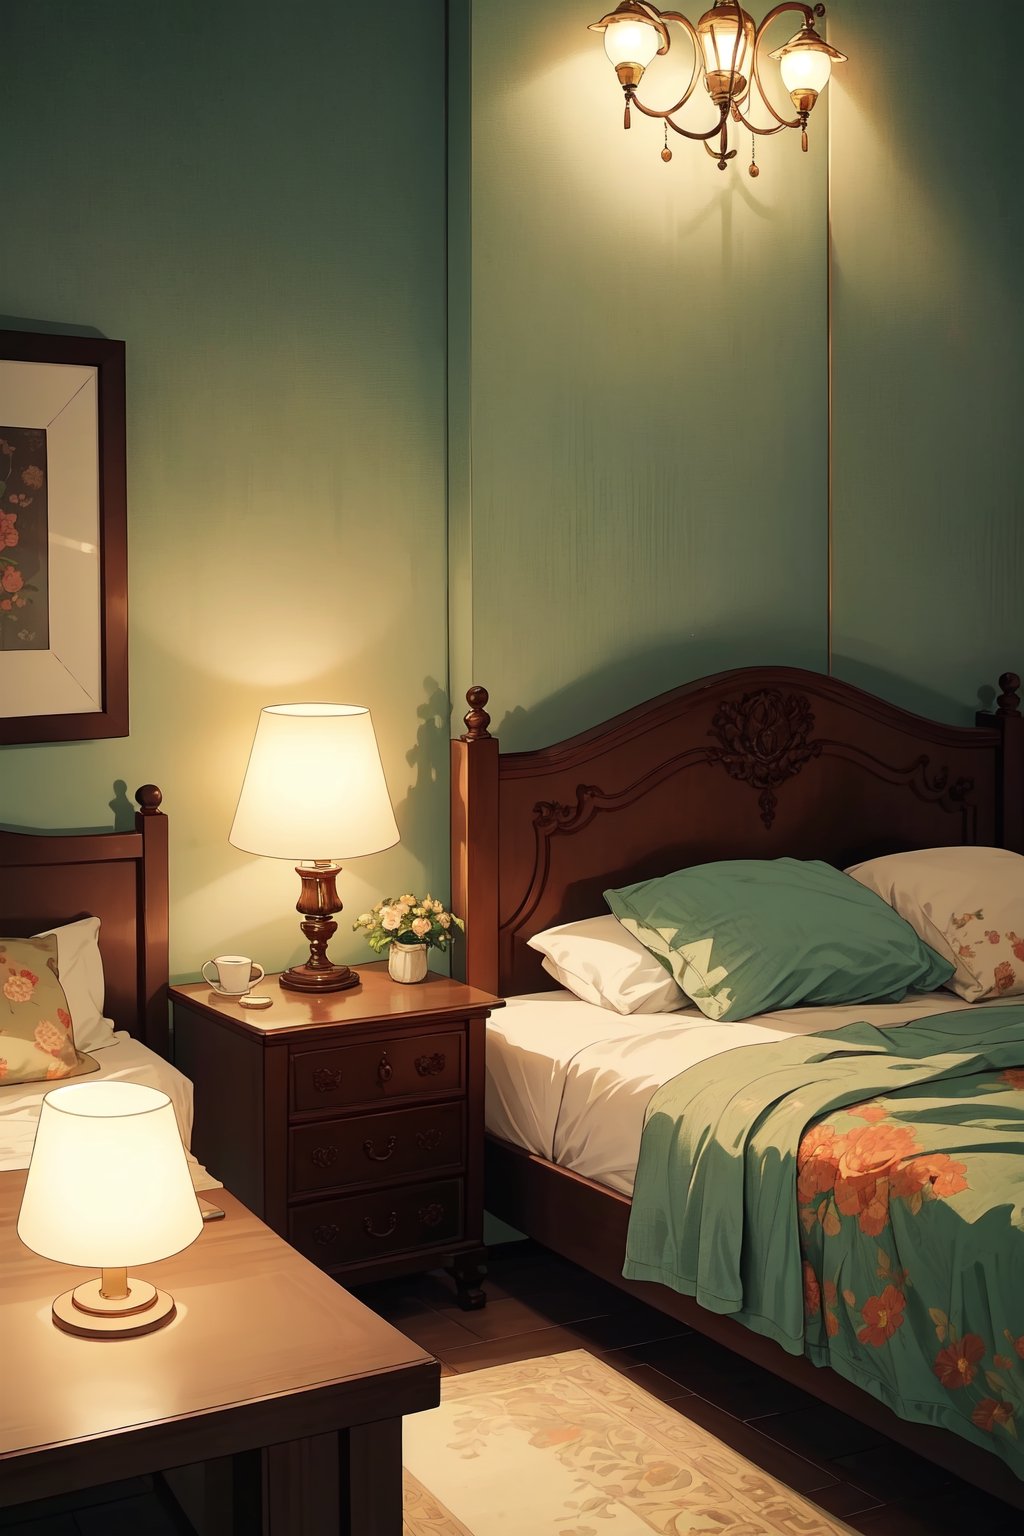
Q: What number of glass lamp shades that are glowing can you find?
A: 3